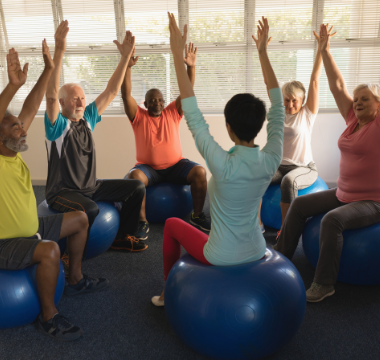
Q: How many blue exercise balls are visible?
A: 6